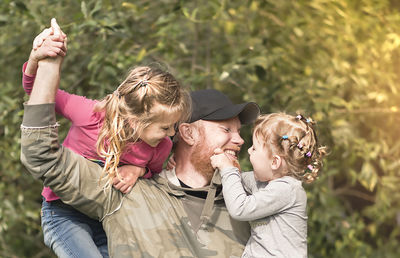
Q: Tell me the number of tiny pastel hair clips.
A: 6